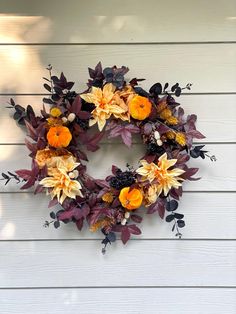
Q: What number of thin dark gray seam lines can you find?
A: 6